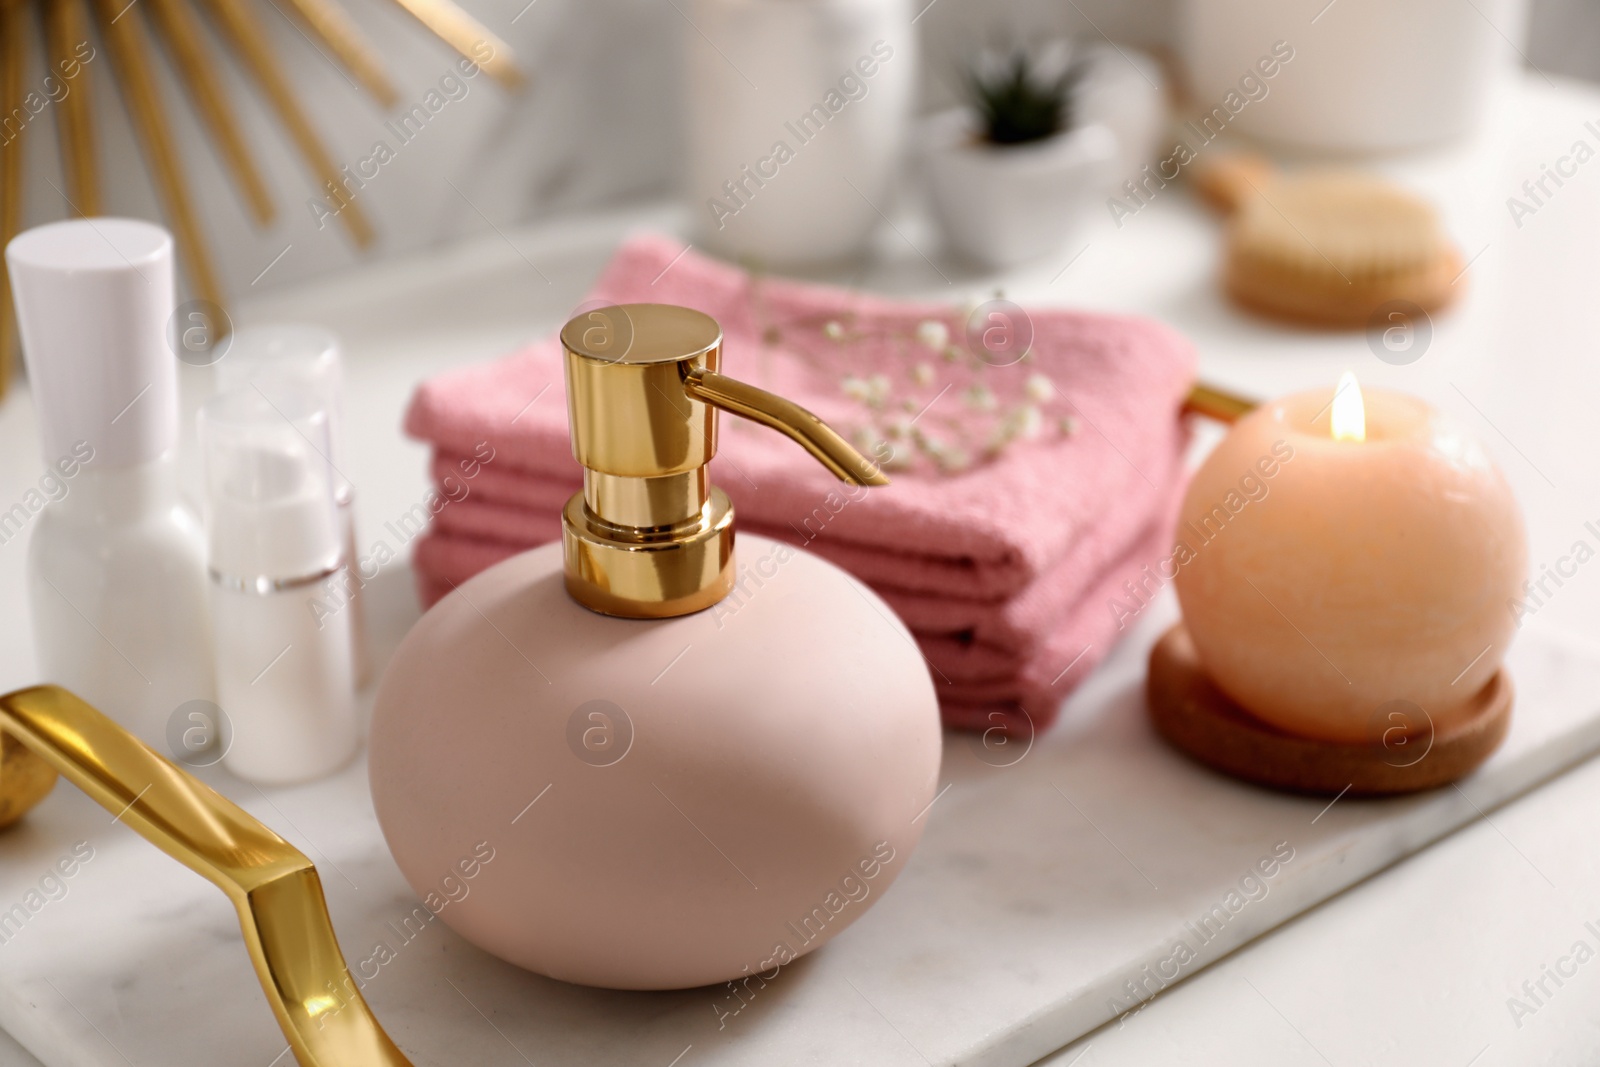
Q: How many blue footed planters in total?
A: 0